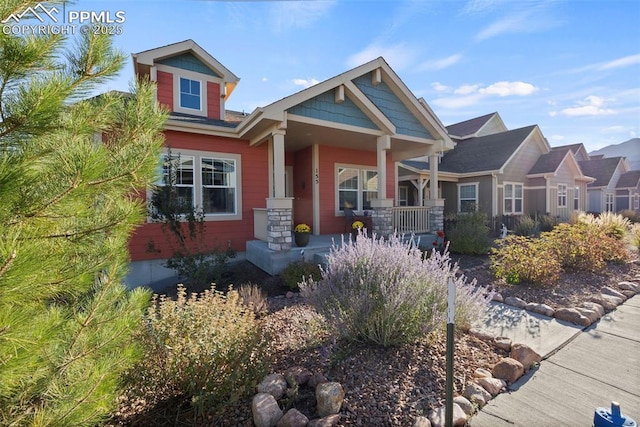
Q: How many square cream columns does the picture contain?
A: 3